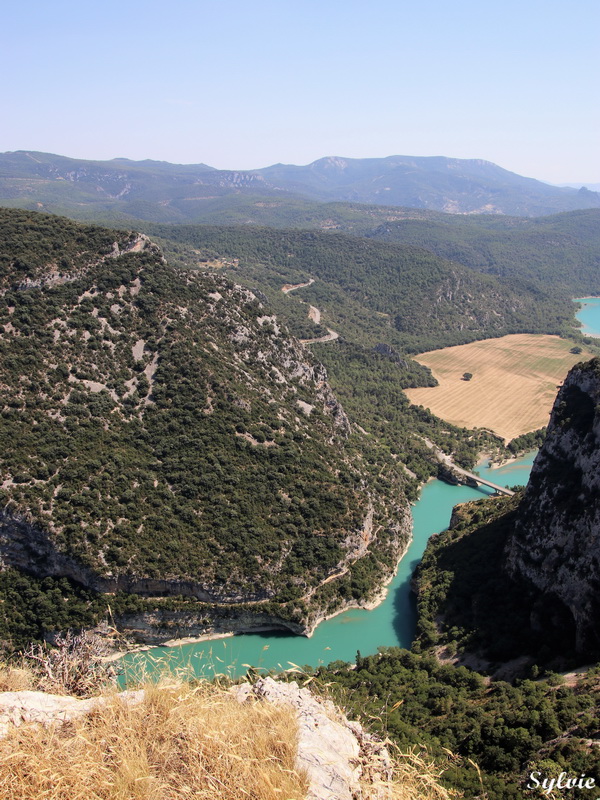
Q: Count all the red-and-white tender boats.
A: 0